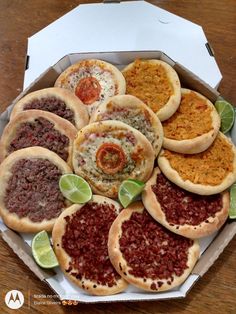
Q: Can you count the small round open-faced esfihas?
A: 12